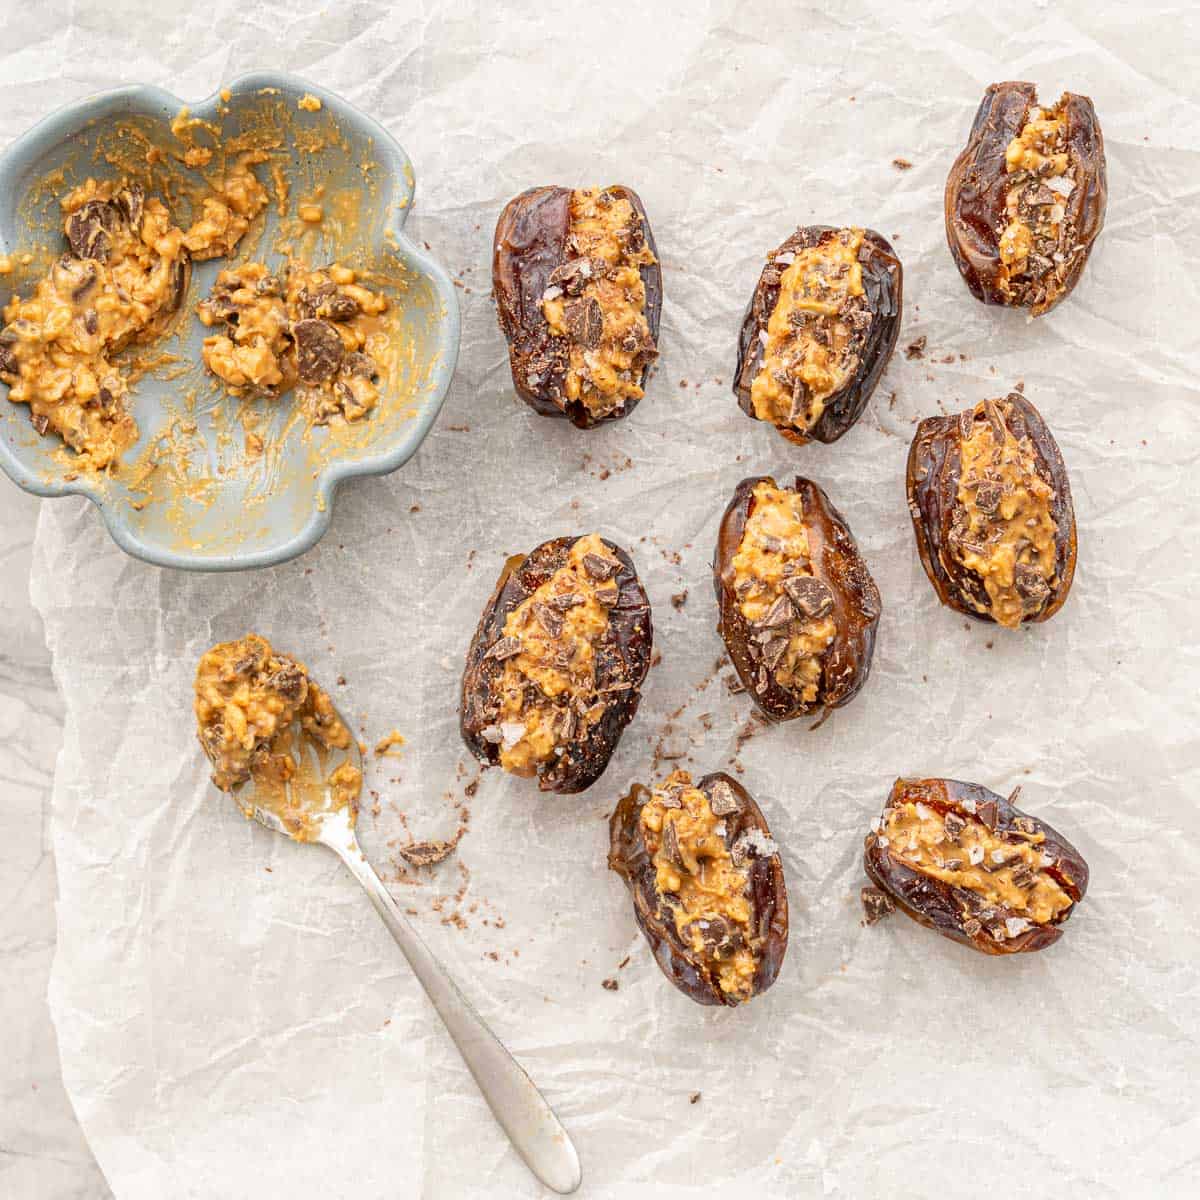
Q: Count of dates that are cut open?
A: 8